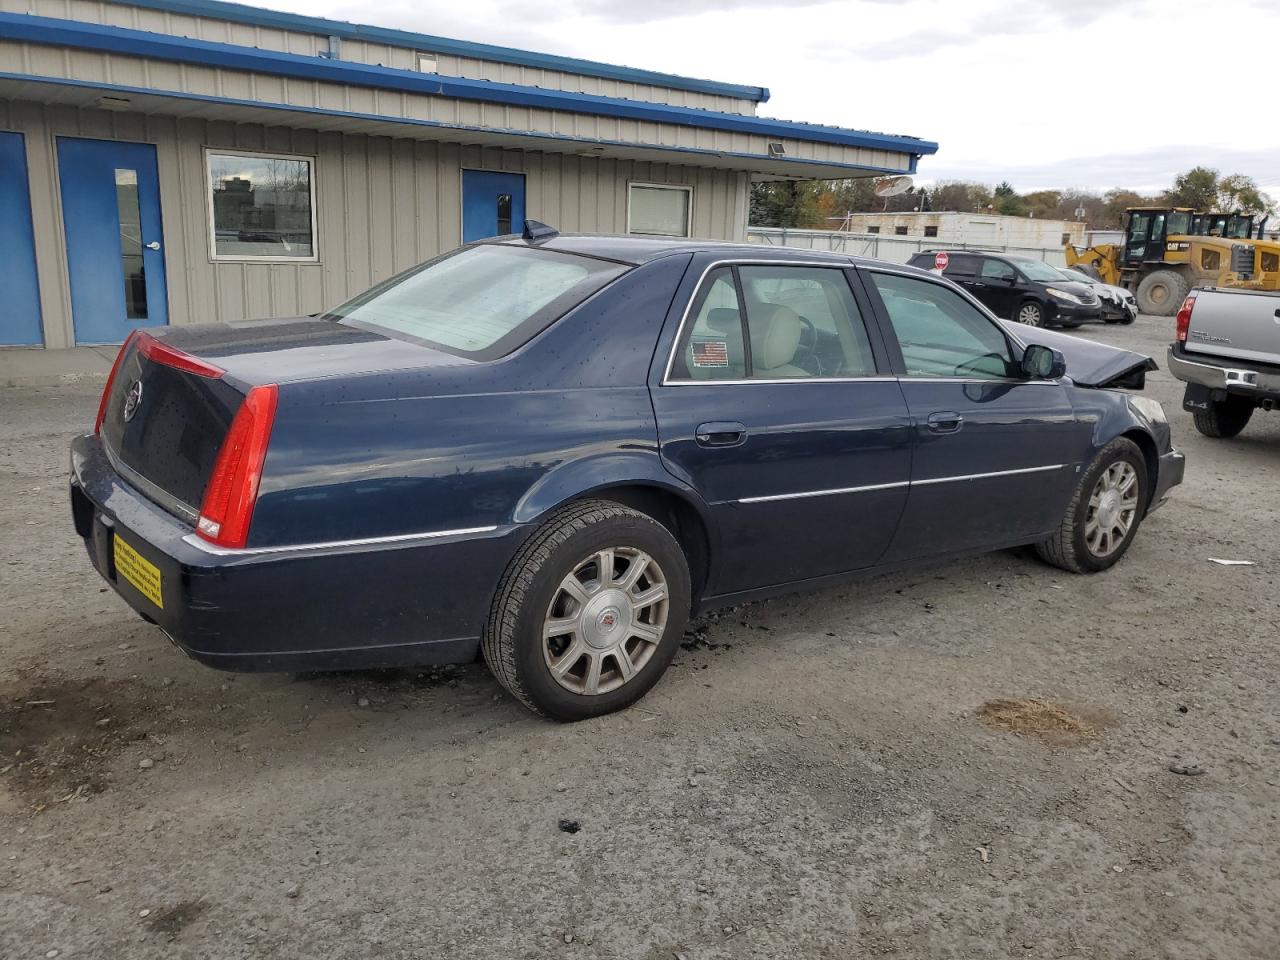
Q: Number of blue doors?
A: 3